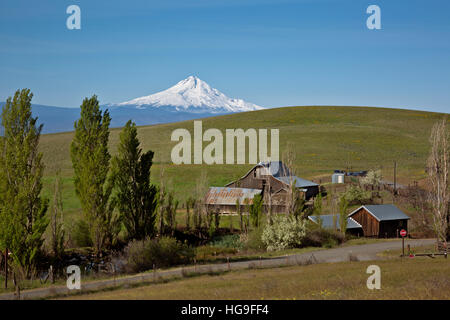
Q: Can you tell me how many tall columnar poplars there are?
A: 3